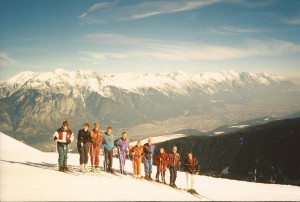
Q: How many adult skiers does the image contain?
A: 10